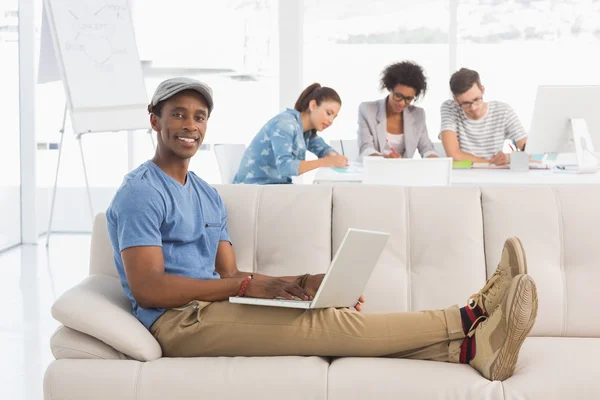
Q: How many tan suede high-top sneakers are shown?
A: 2